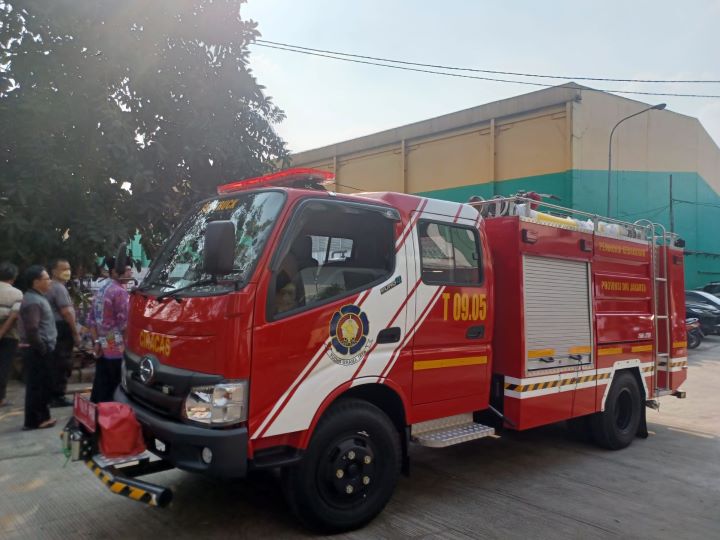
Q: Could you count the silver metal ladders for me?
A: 1